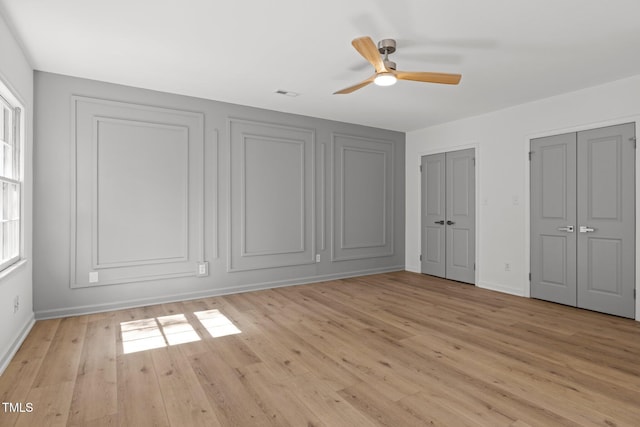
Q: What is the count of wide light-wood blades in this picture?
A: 3